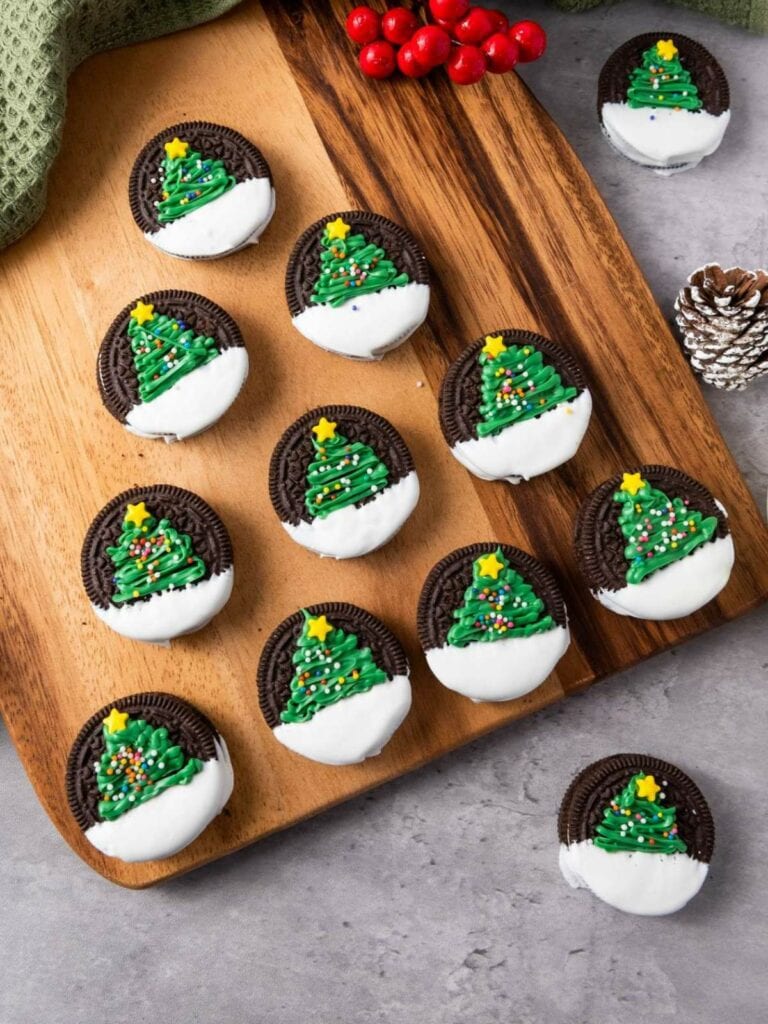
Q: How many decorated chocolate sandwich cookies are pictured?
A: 12